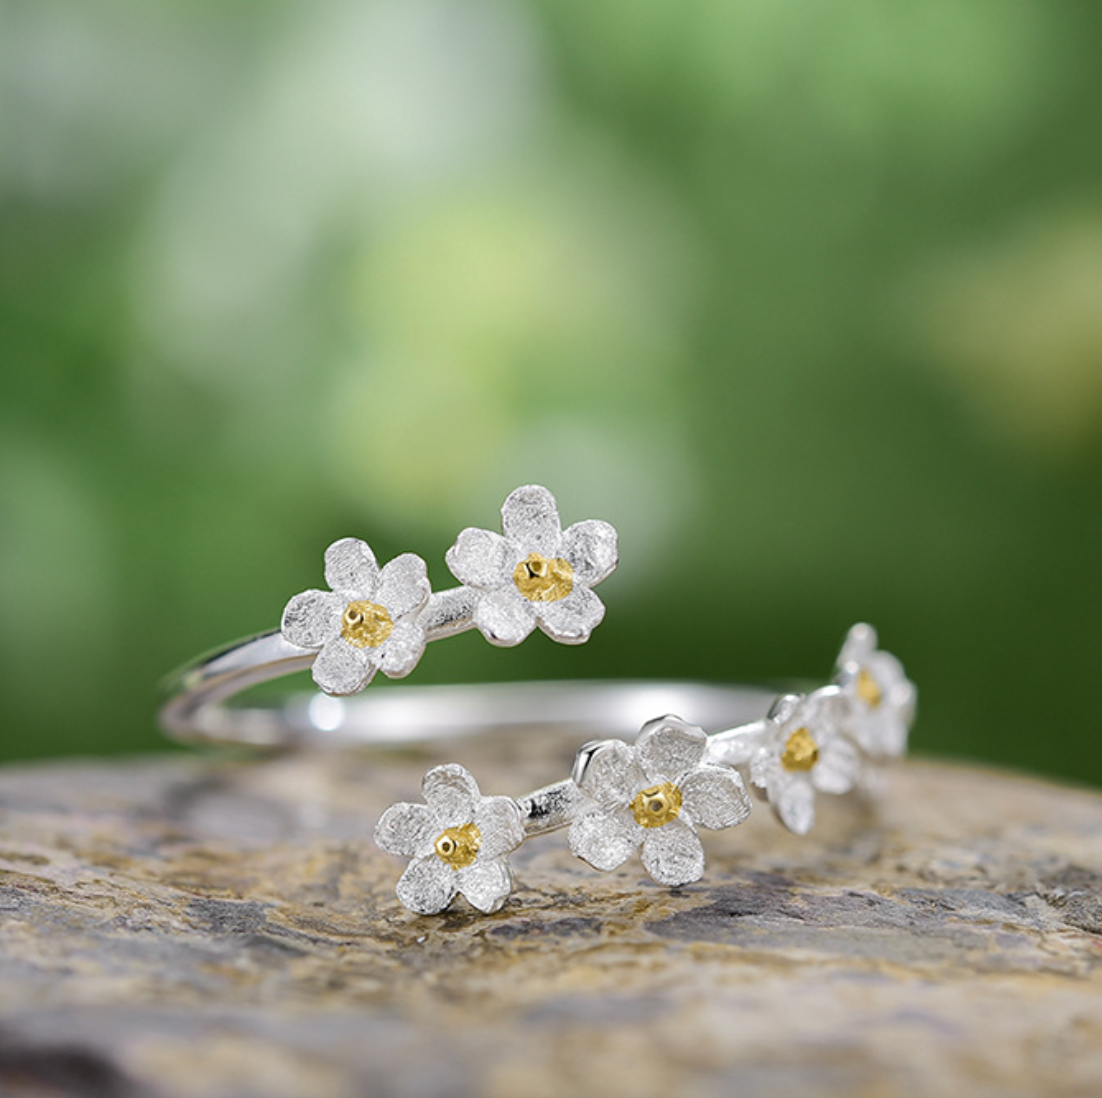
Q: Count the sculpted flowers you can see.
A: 6